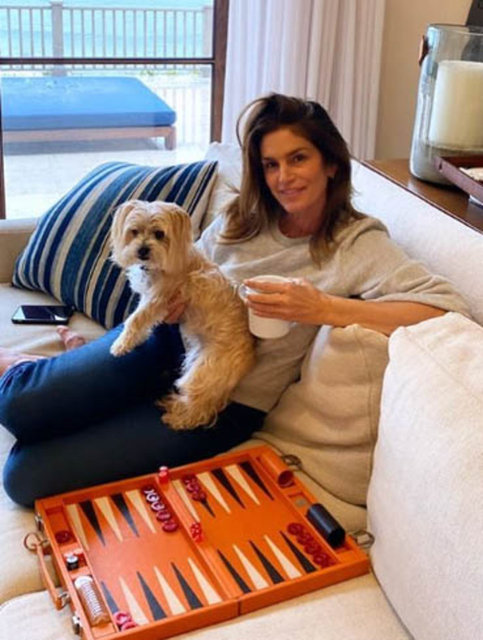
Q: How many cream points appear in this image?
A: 11